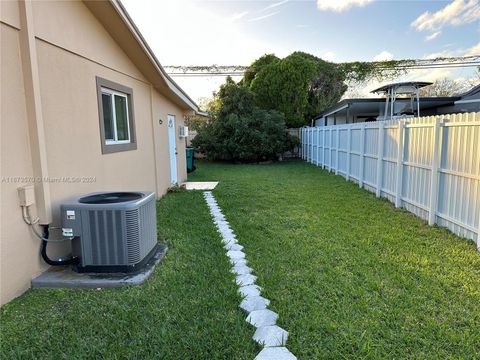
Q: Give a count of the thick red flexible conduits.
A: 0